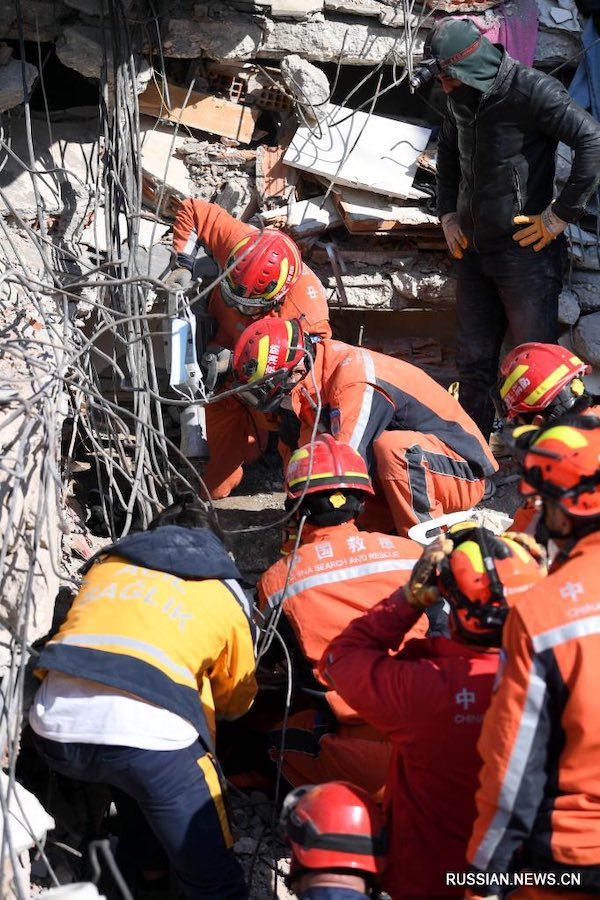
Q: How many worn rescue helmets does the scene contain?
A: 7